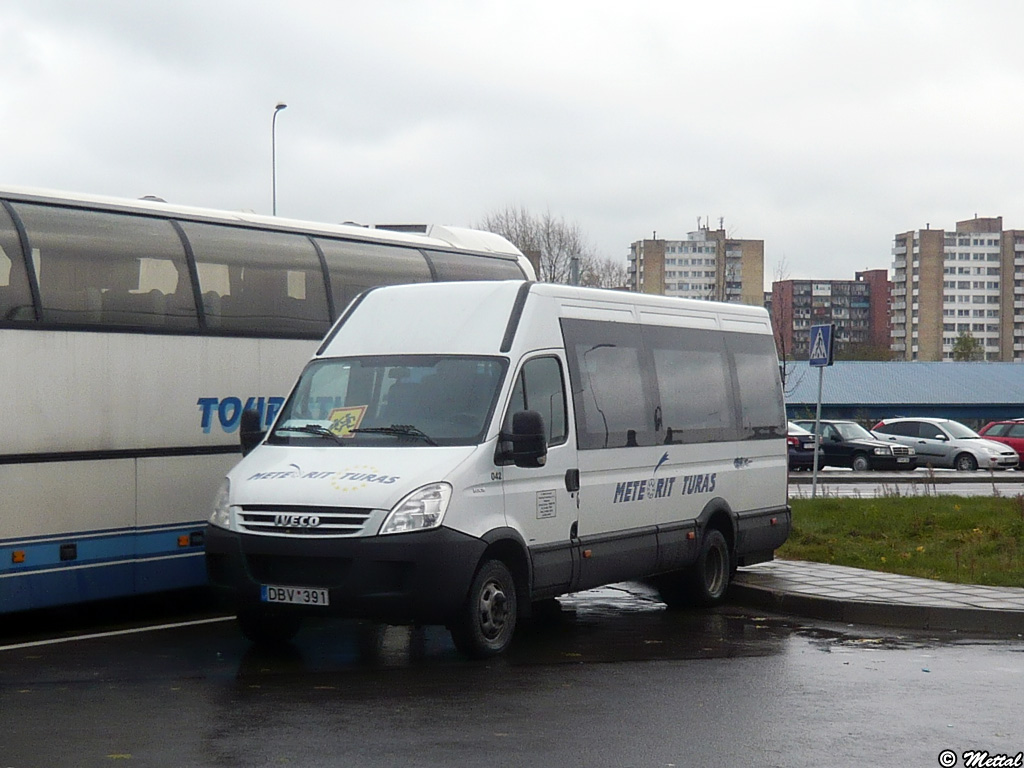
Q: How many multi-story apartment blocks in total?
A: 3